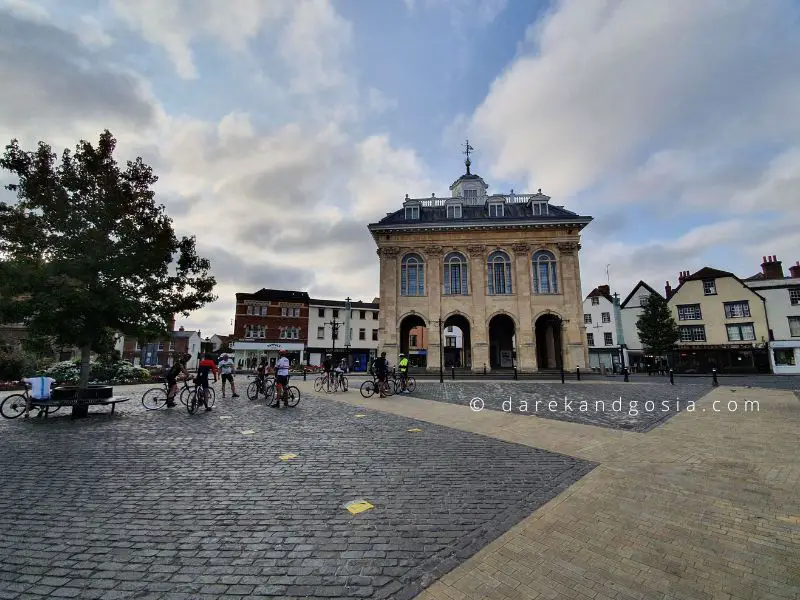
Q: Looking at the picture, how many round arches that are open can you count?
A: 4